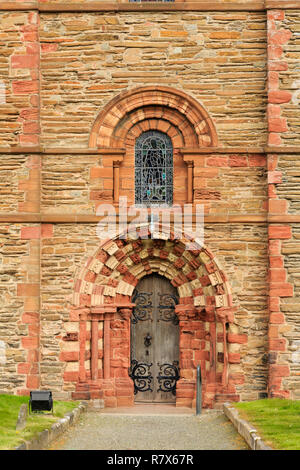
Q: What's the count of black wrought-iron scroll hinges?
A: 4